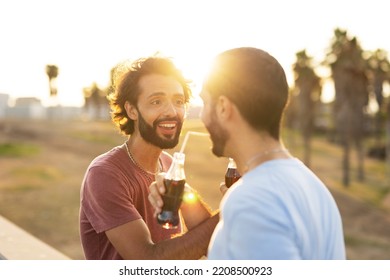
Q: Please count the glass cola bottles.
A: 2